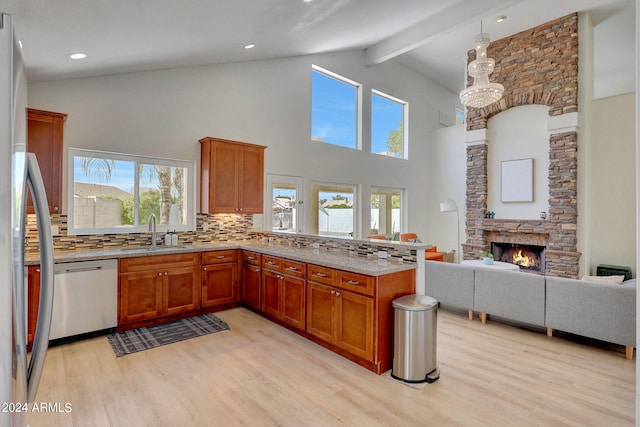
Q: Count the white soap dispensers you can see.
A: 2